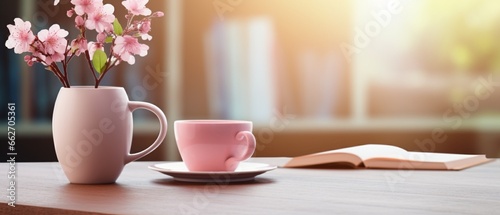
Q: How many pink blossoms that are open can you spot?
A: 6